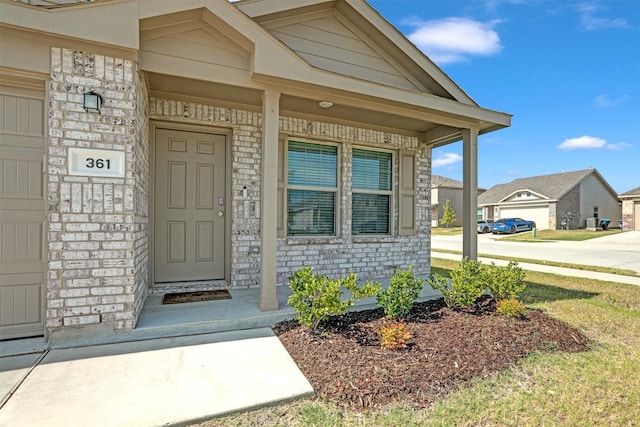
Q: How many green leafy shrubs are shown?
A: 4